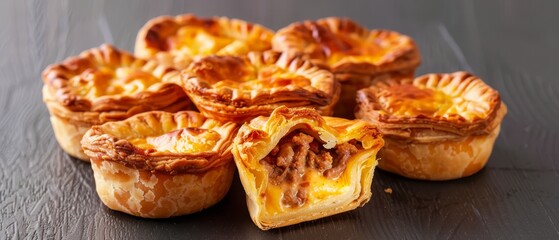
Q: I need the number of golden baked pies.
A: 7